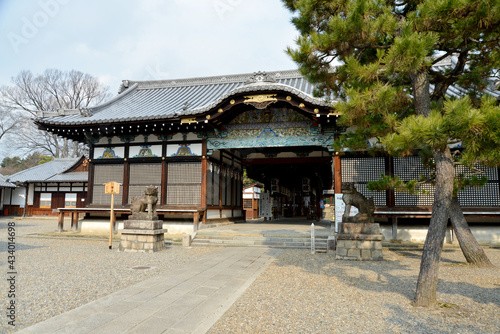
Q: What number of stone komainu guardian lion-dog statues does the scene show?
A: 2